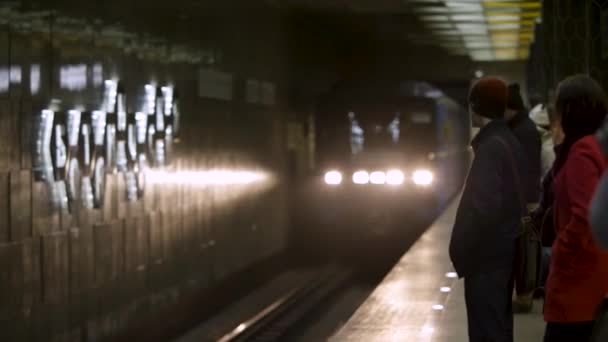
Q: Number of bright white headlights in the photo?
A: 5